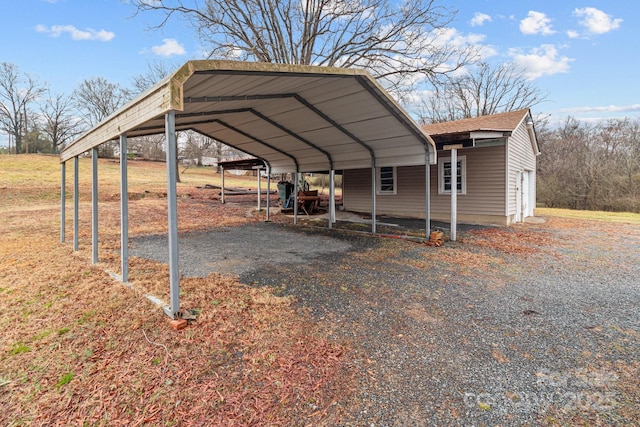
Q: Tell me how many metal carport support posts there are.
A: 10